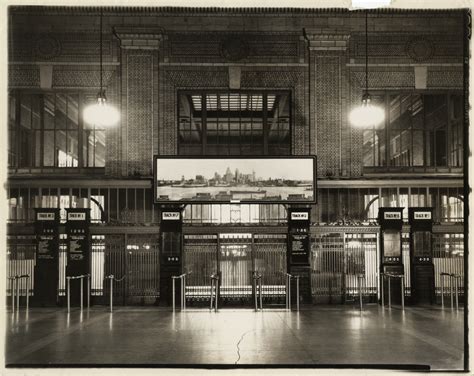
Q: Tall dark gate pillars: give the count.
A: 6